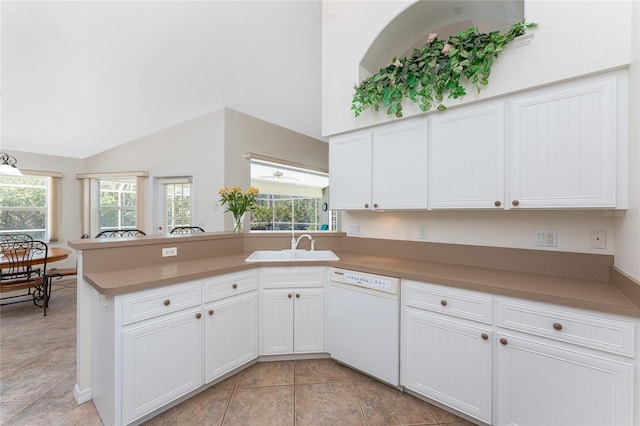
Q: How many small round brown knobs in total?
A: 14